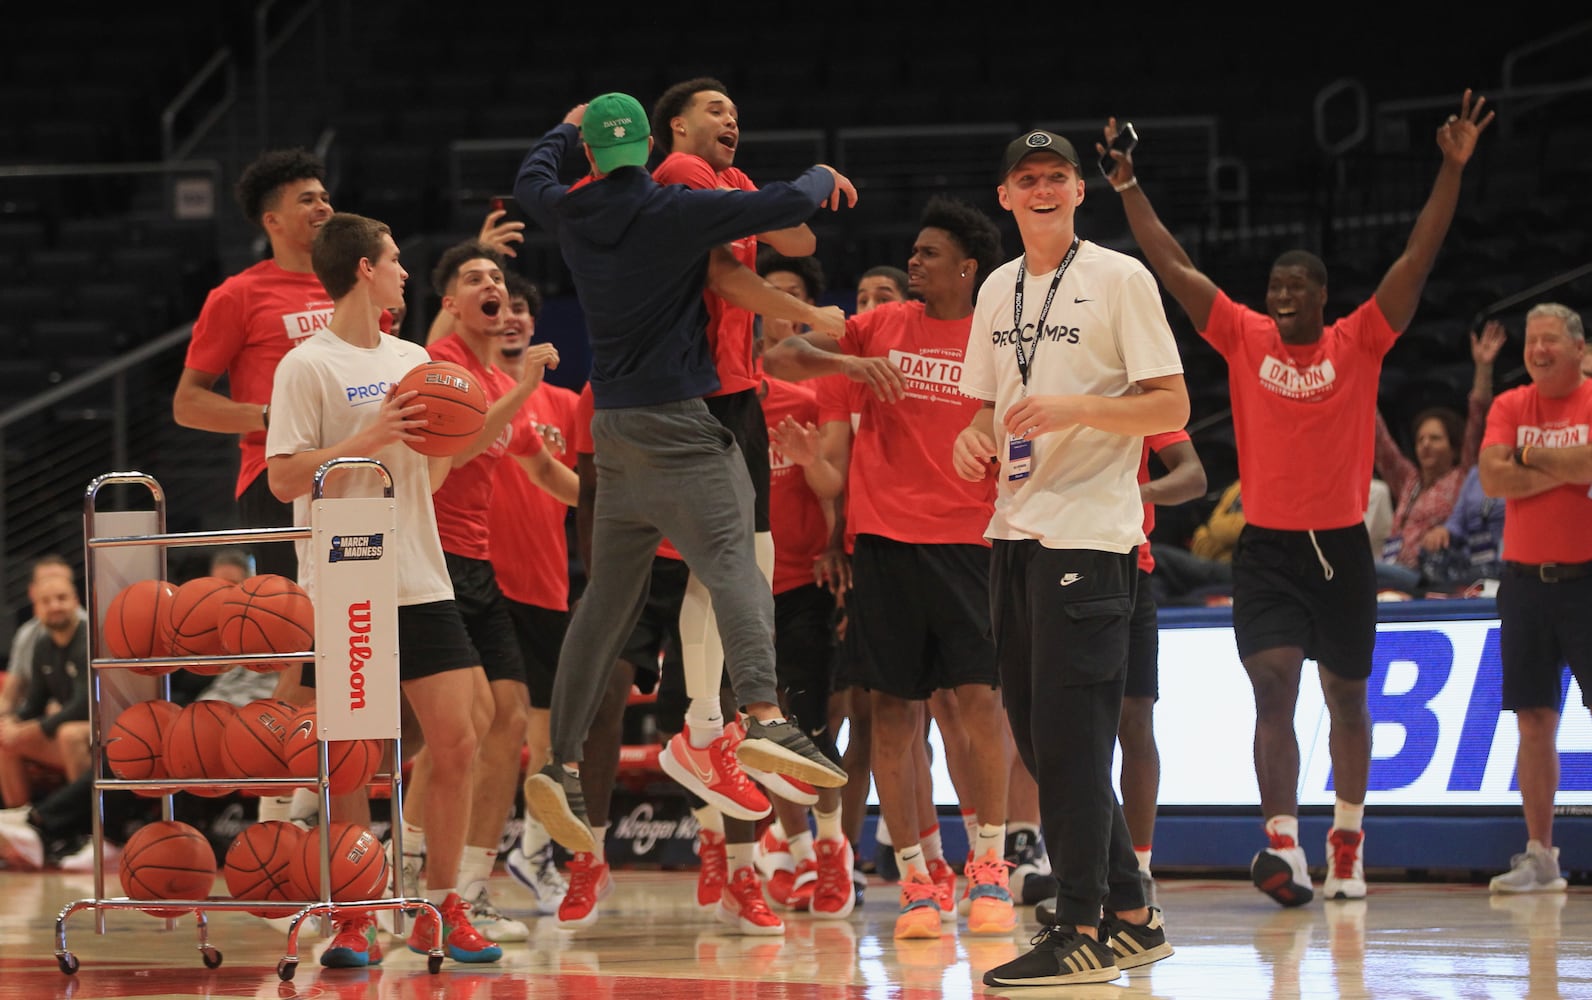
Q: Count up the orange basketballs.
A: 11